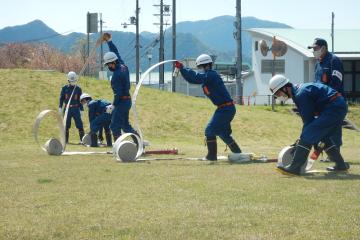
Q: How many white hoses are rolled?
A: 4